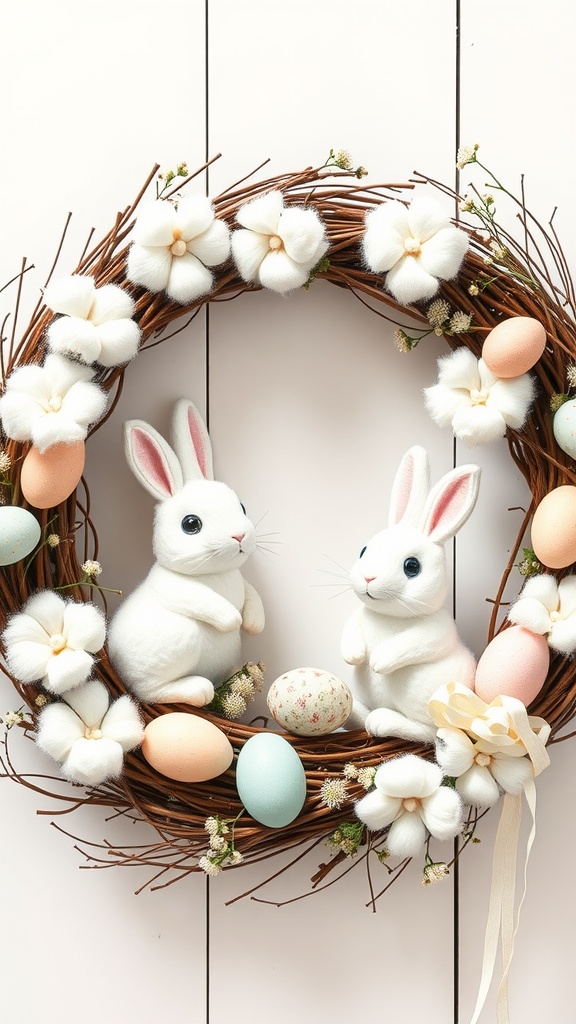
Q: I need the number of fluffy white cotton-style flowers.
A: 11